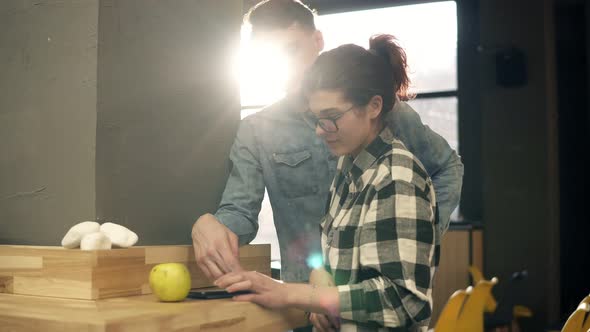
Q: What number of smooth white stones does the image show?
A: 3